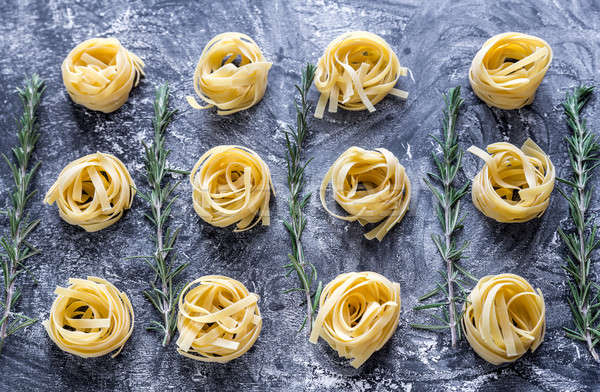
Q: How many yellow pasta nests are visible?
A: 12